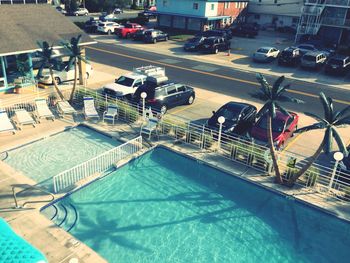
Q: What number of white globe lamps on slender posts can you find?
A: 3